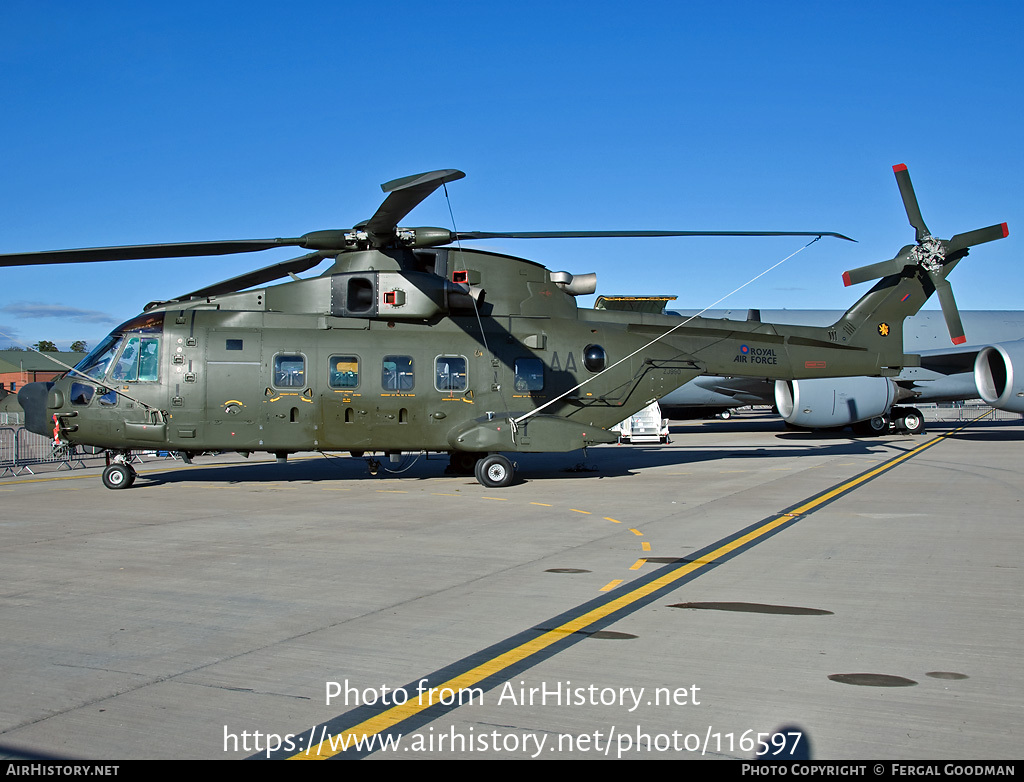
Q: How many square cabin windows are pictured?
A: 5